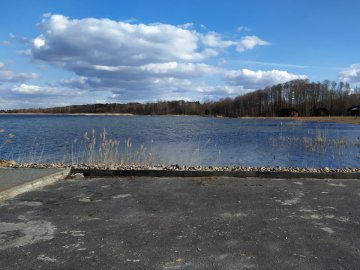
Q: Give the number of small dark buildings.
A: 3